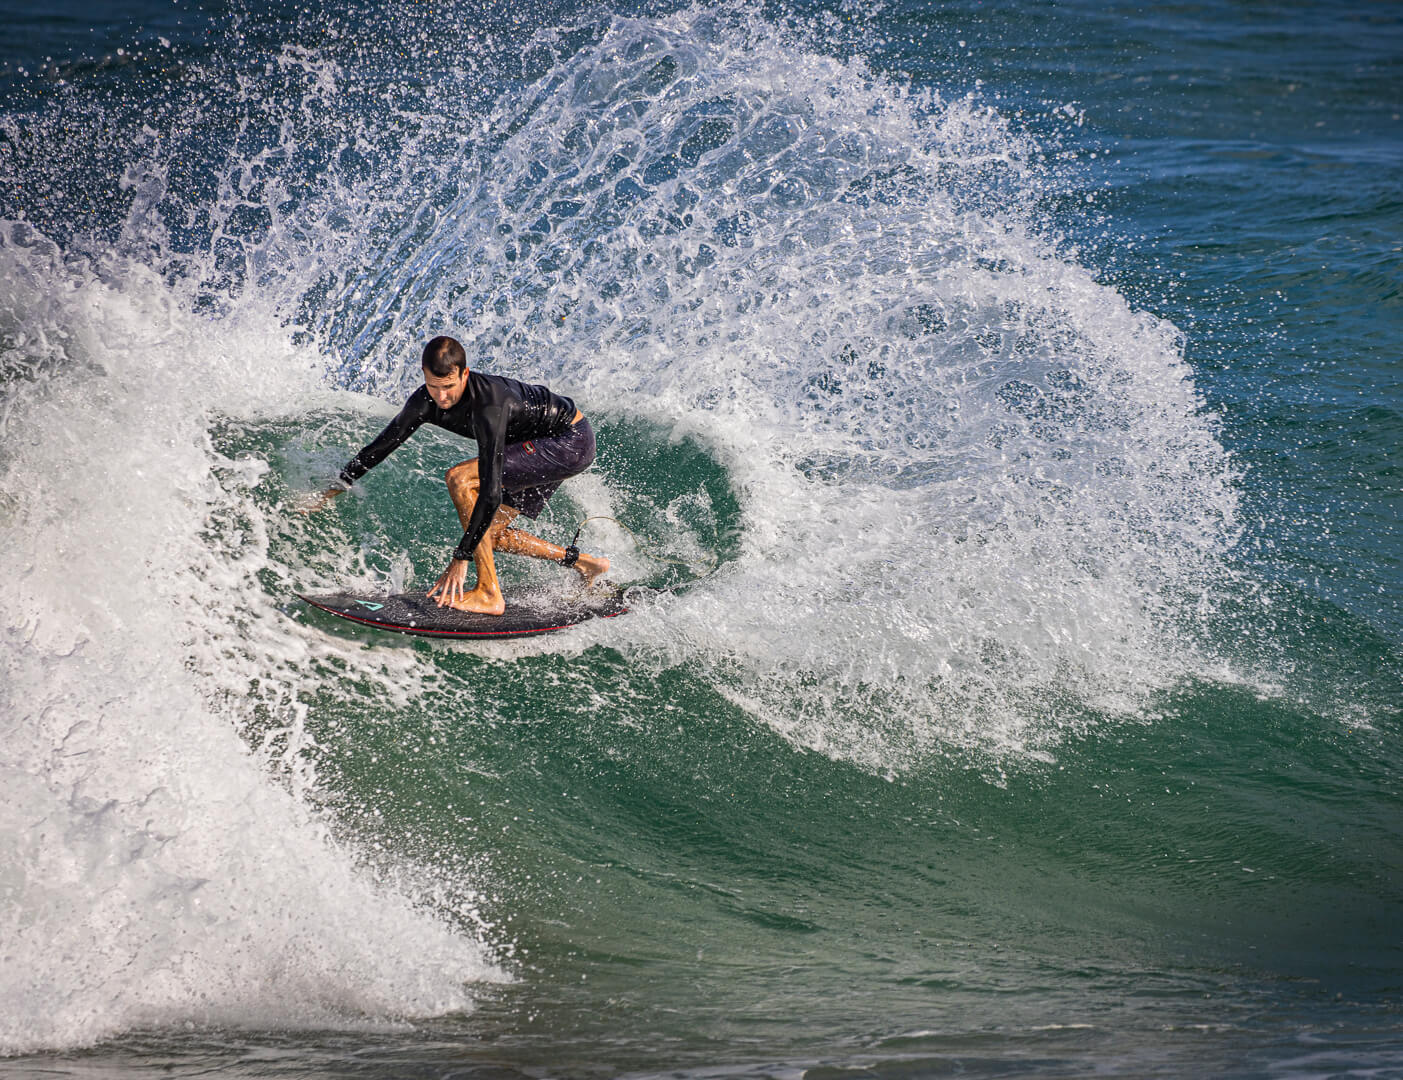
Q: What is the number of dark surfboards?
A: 1